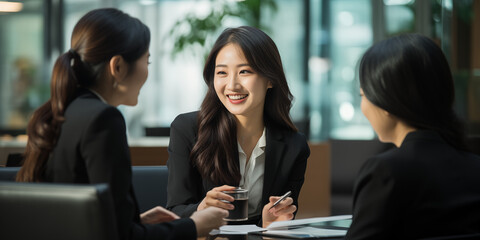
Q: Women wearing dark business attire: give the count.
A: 3